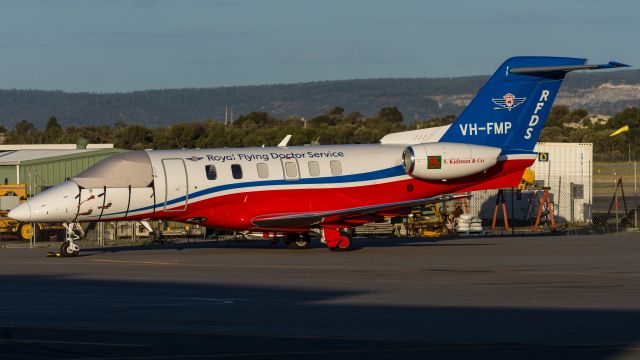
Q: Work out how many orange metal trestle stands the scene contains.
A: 2